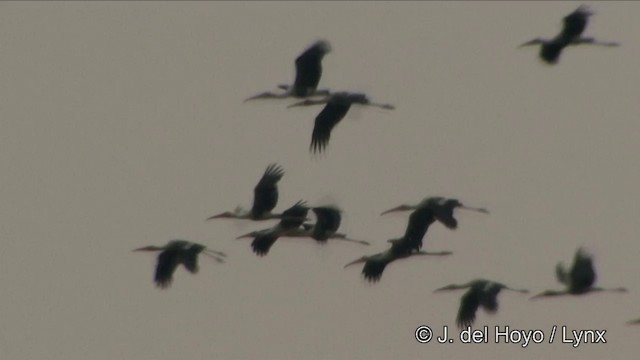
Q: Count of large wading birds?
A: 11